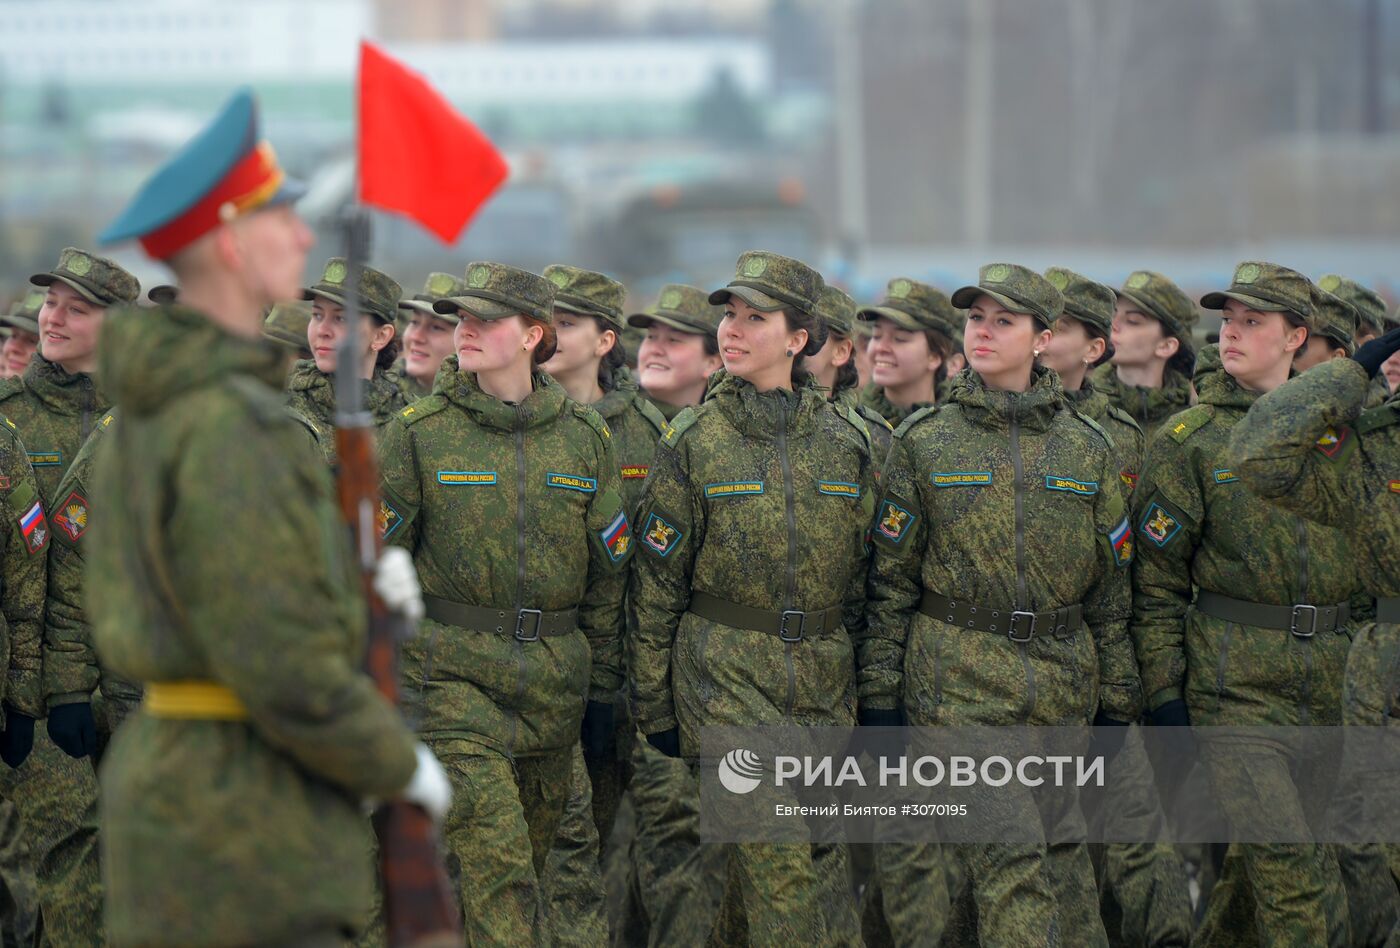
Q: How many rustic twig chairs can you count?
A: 0